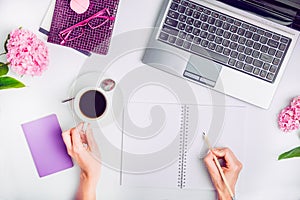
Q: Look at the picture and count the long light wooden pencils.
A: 1